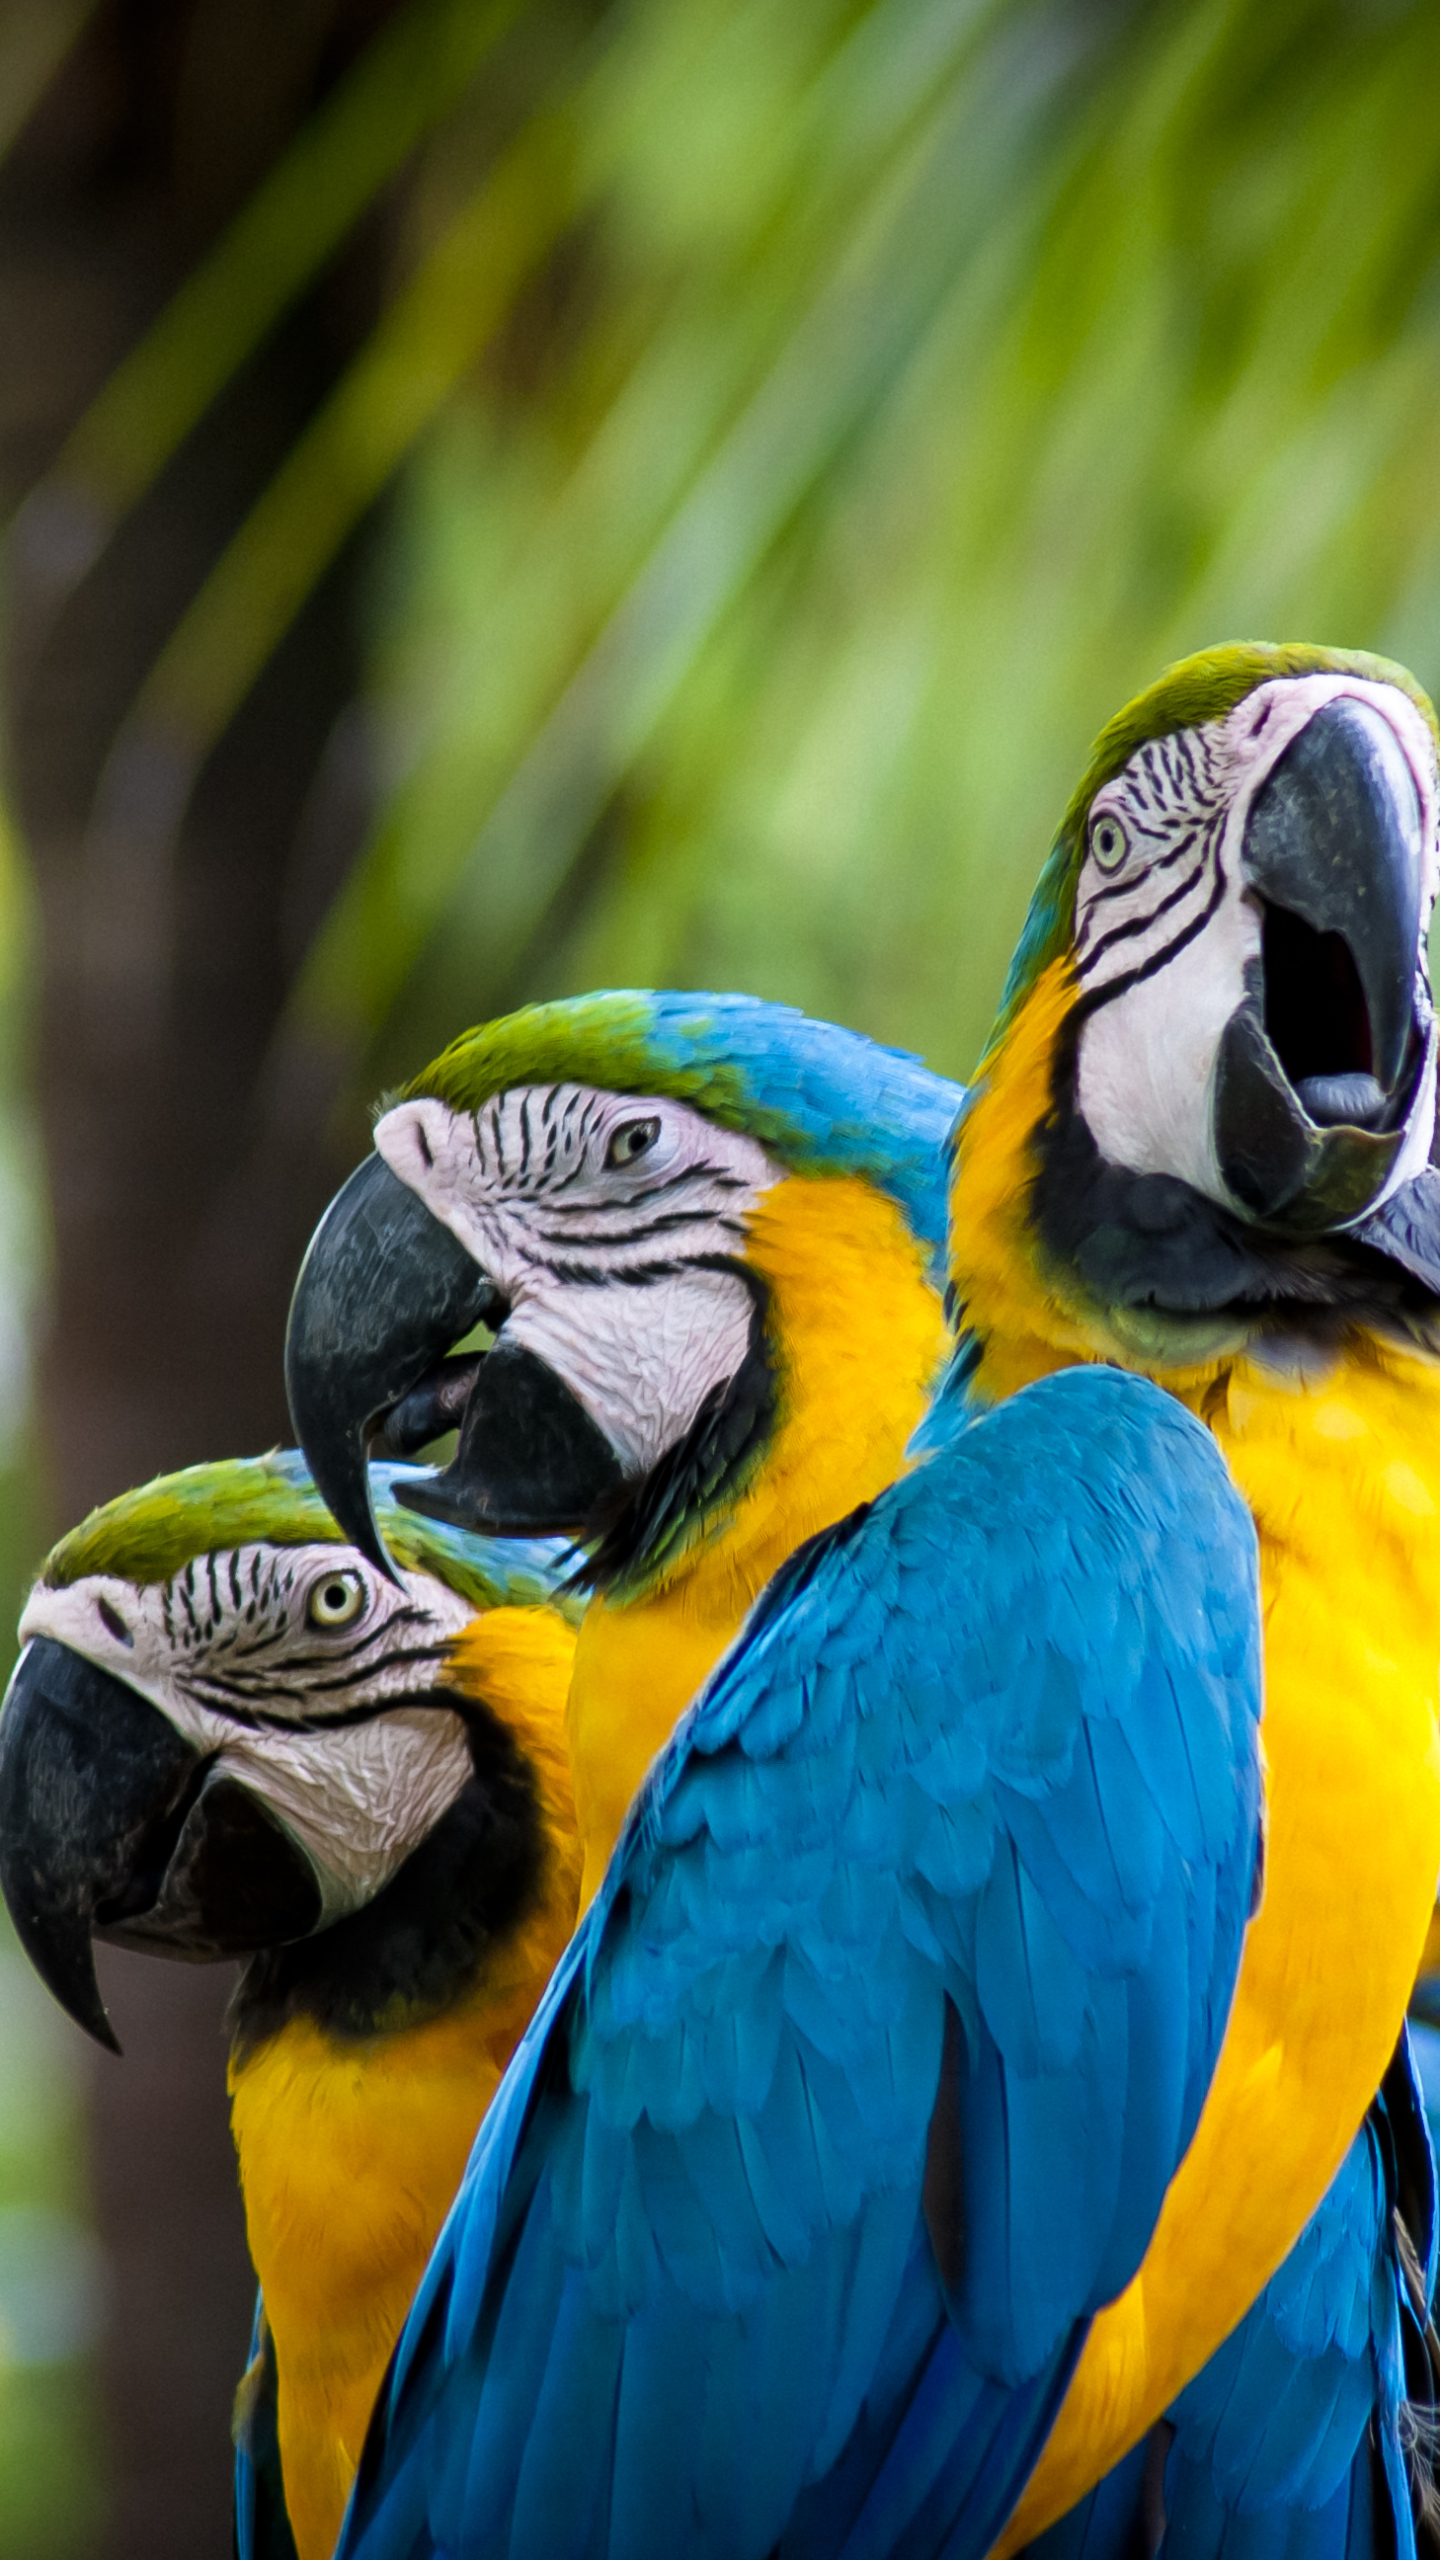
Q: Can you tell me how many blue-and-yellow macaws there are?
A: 3